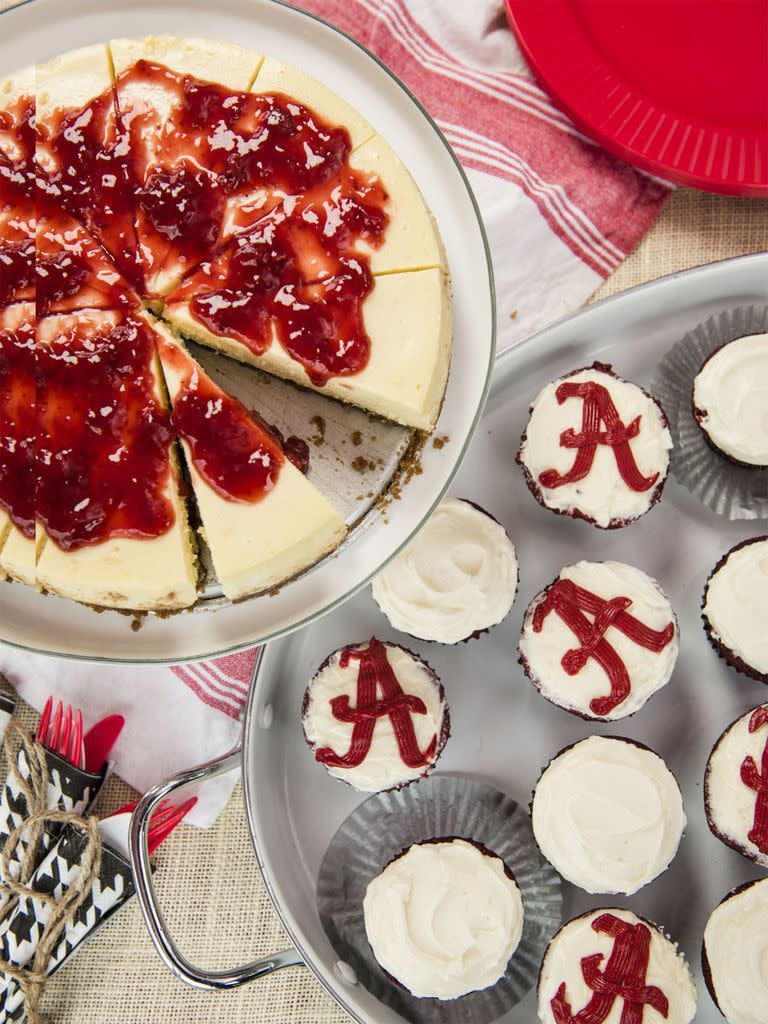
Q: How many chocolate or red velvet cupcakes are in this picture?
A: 11